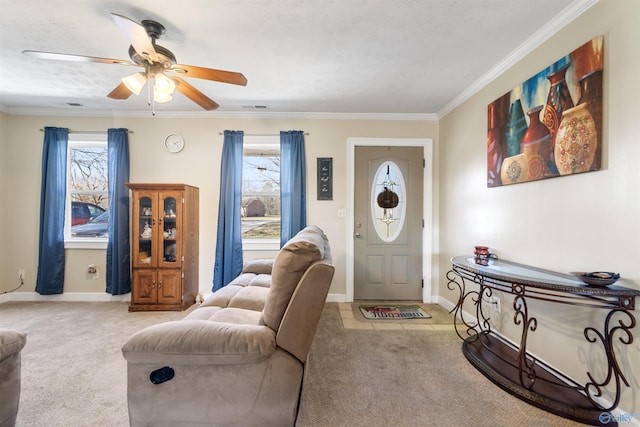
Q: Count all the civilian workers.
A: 0